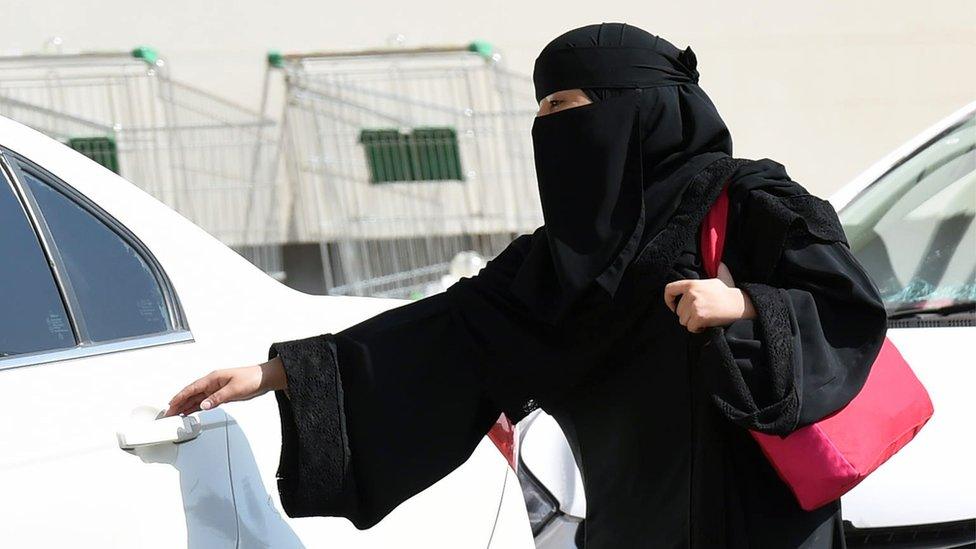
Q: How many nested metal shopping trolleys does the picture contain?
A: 2